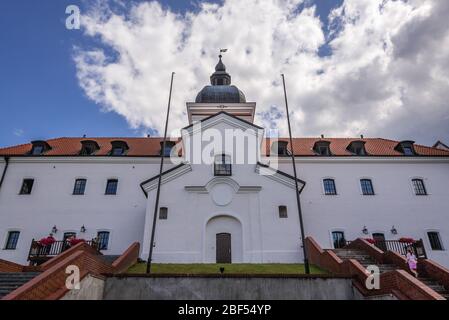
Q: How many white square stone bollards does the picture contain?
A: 0